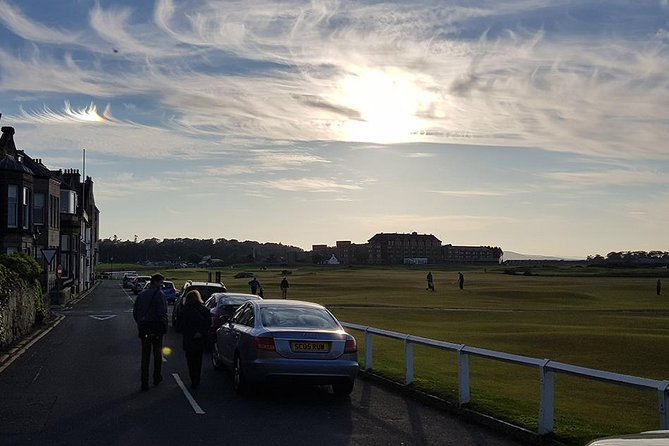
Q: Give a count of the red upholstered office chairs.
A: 0